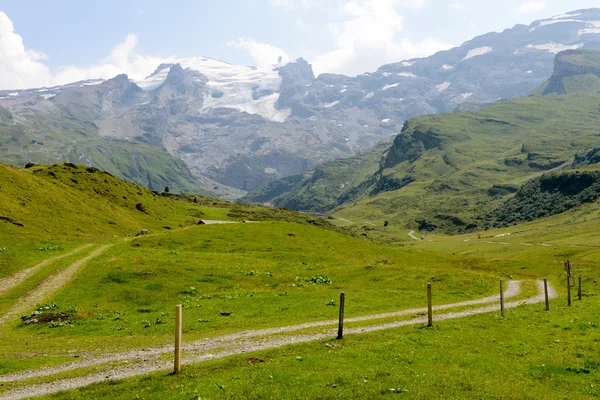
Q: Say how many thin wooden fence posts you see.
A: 7